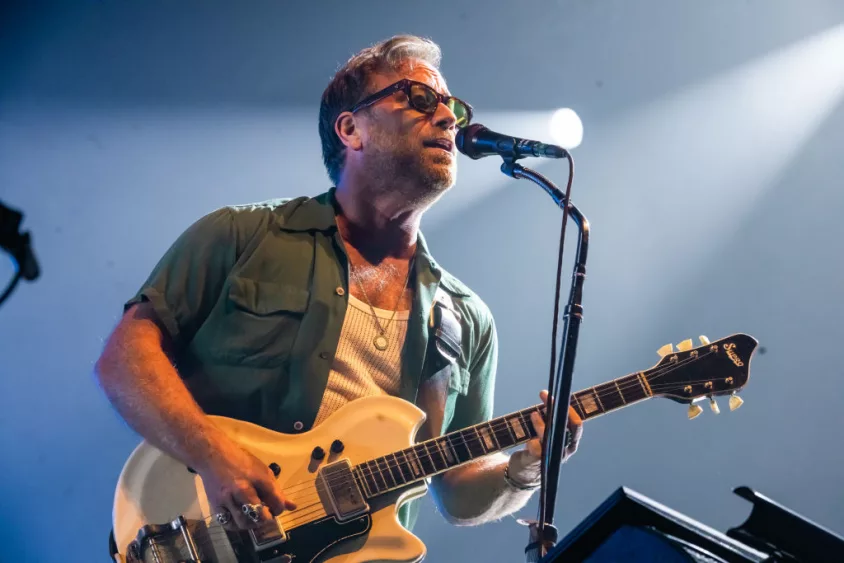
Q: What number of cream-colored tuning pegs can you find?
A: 6